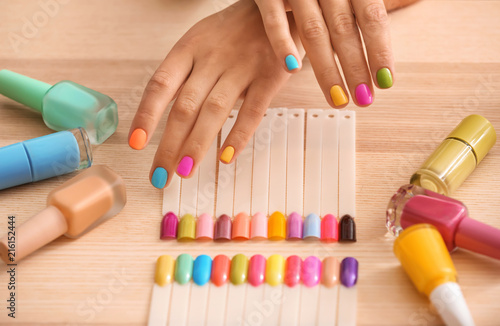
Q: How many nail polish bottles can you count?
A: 6